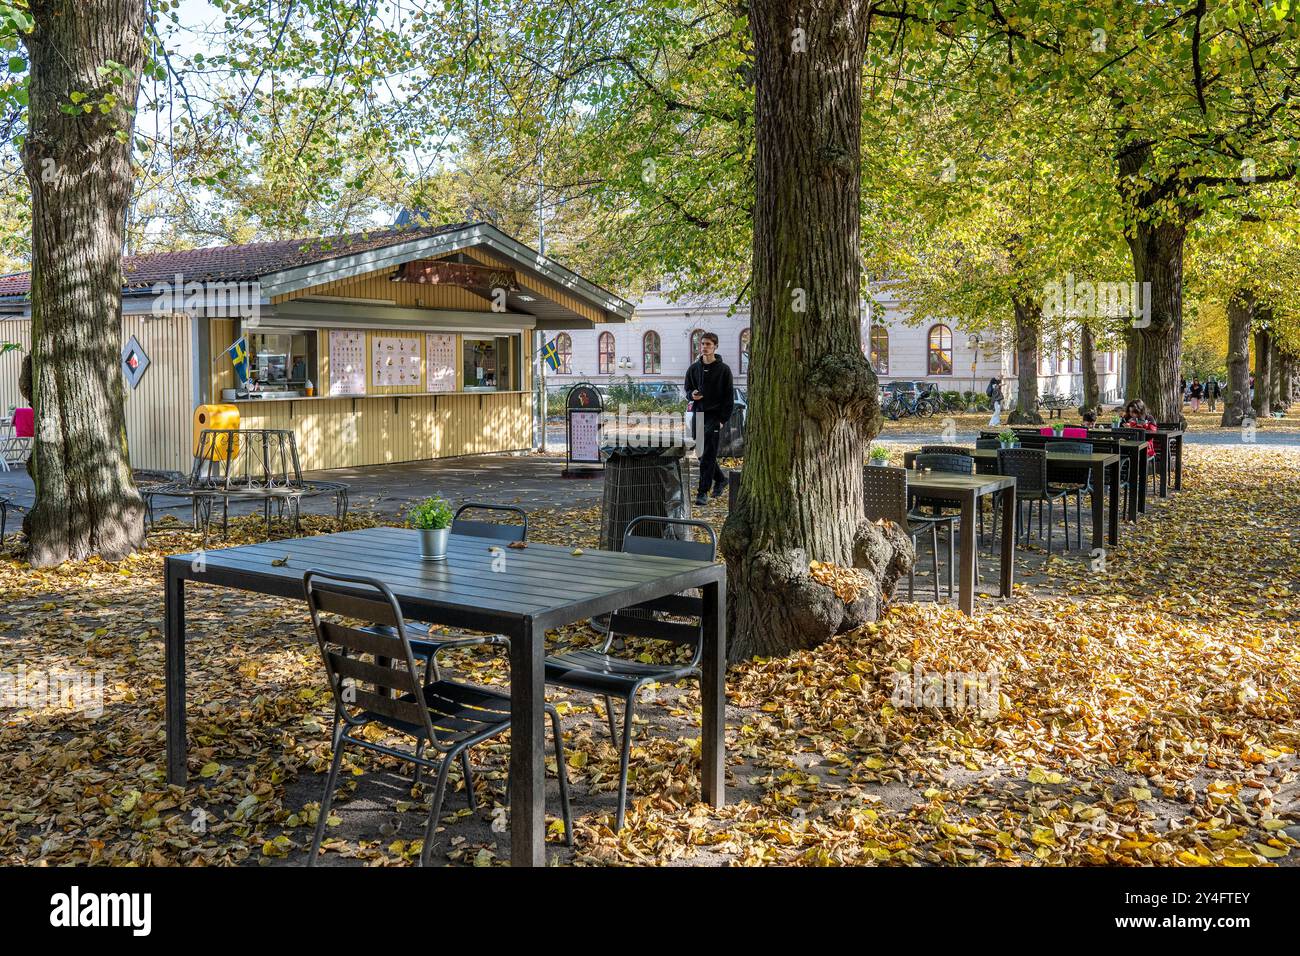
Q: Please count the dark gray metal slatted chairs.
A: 3